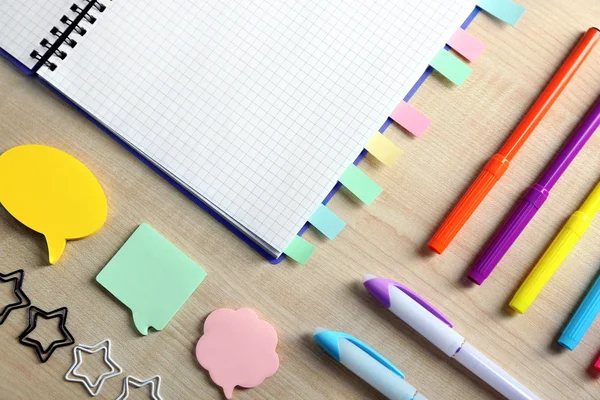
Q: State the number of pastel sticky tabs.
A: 8